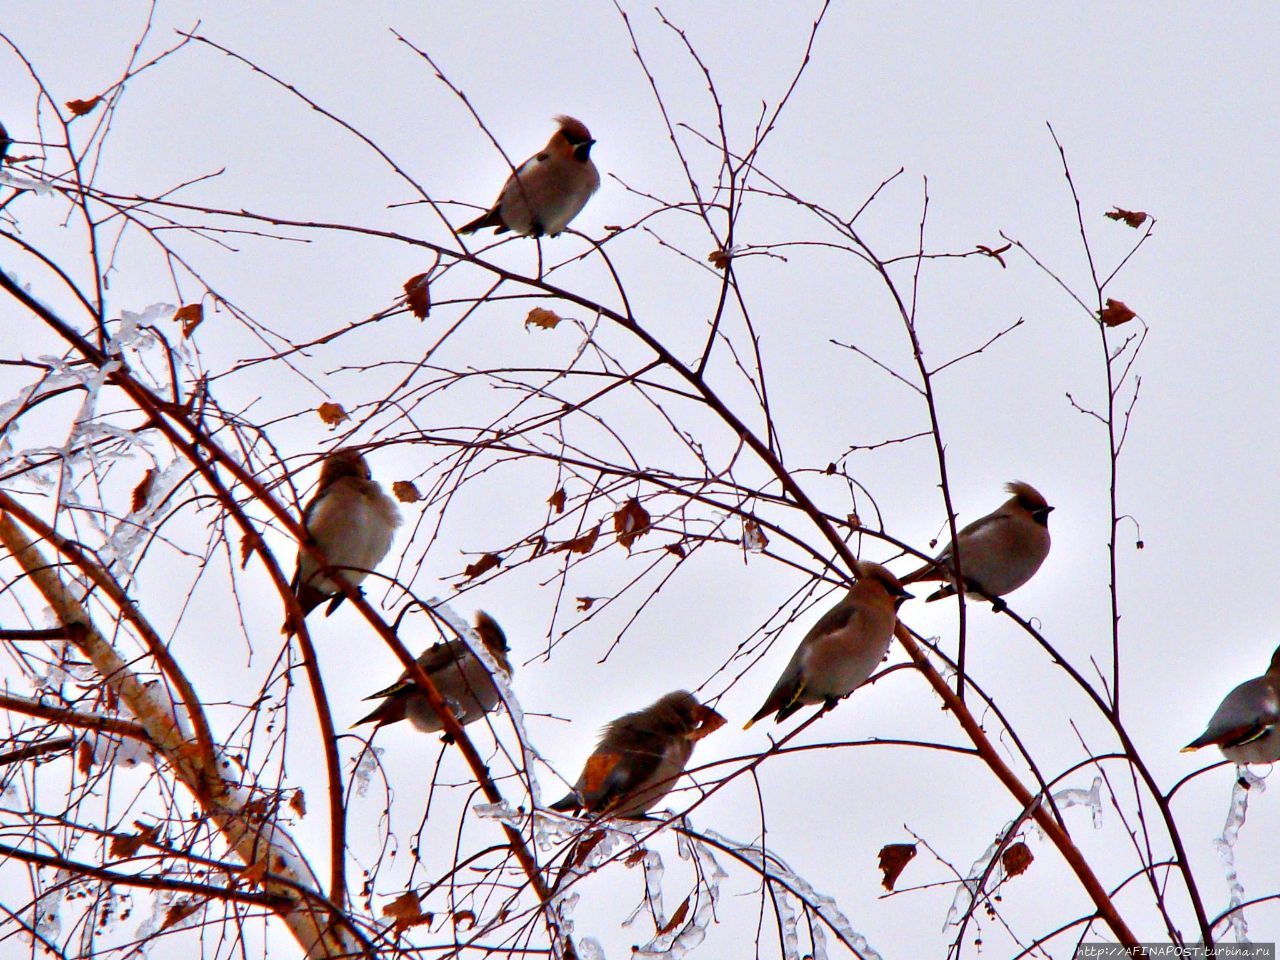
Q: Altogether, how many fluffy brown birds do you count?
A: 7